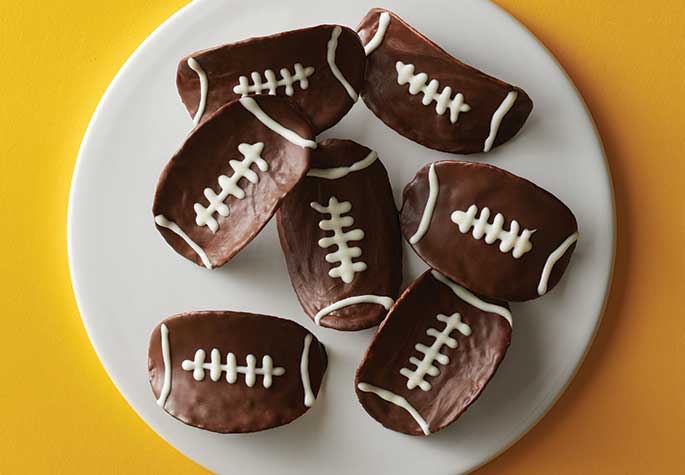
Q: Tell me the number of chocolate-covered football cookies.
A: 7